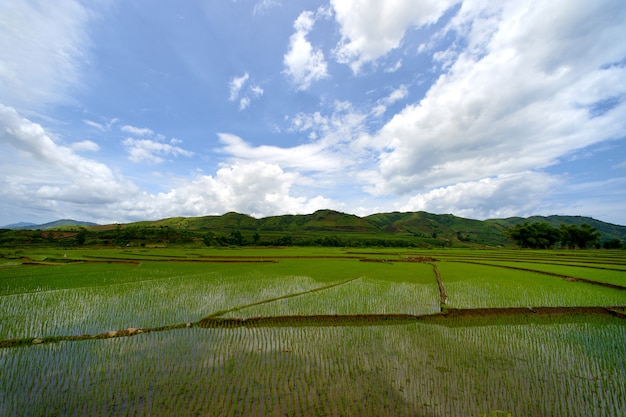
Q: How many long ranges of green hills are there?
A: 1